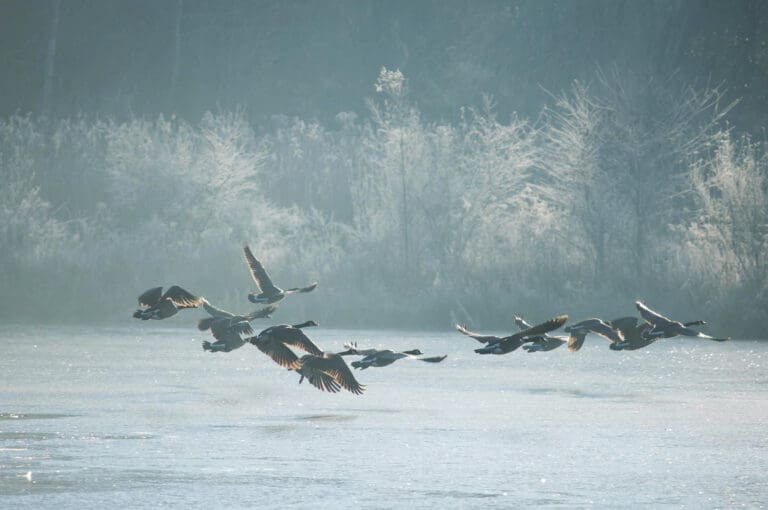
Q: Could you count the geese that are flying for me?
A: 12